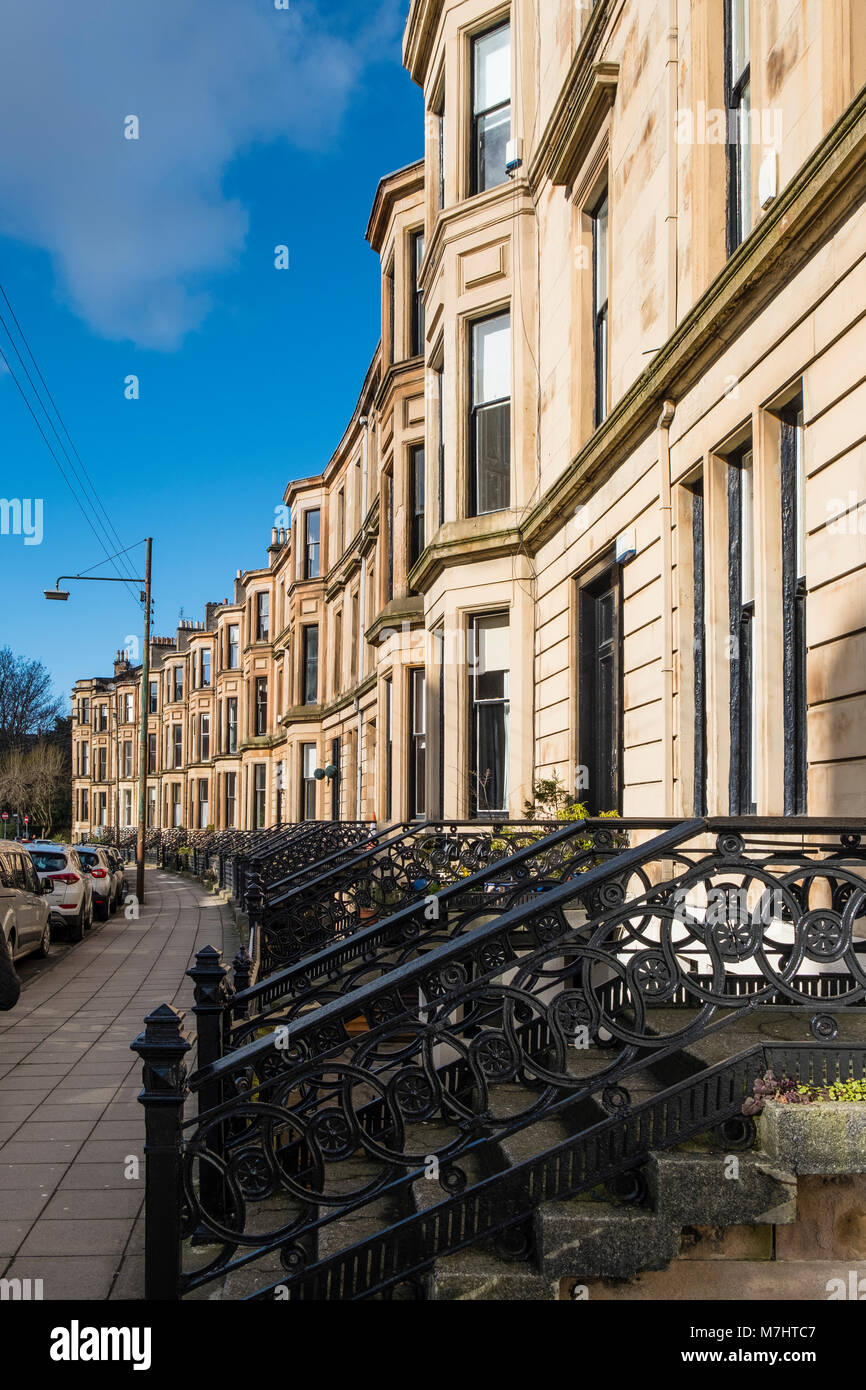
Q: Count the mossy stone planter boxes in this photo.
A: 1